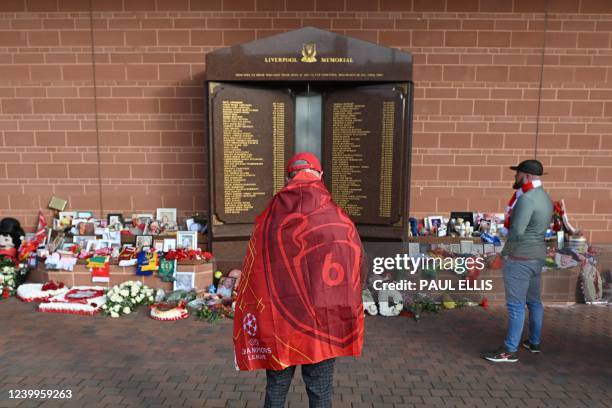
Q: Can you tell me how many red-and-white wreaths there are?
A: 3